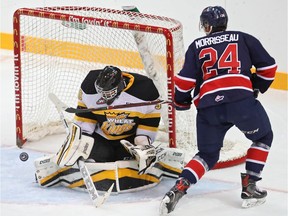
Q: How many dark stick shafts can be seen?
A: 1